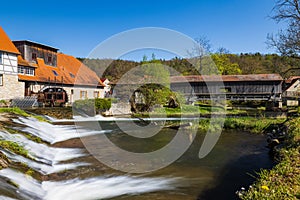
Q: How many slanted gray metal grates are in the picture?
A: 1